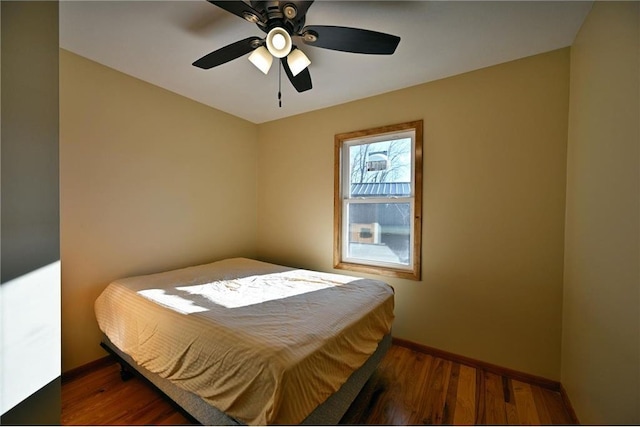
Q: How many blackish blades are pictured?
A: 5